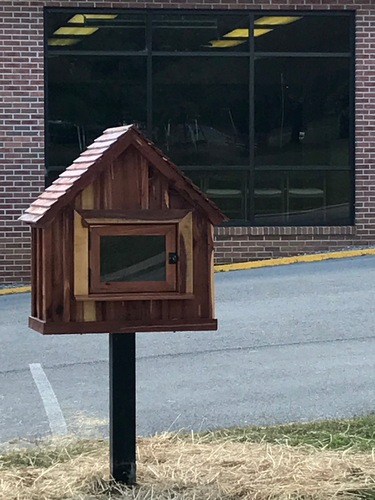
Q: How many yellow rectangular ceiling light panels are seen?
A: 6